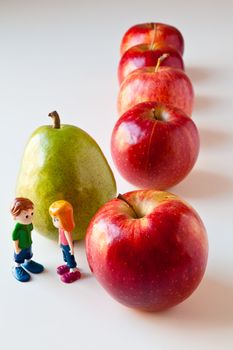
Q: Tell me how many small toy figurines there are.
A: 2